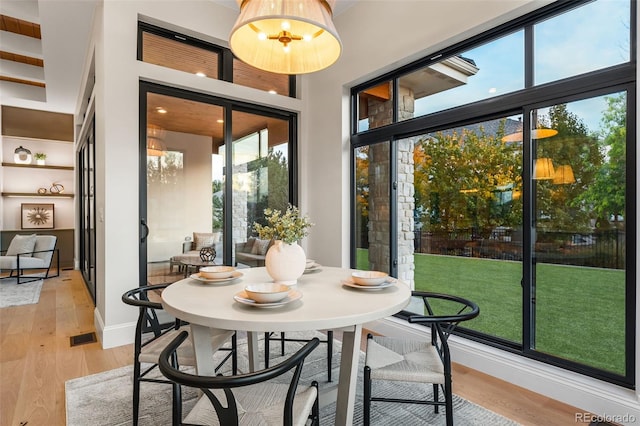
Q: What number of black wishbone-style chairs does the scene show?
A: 4